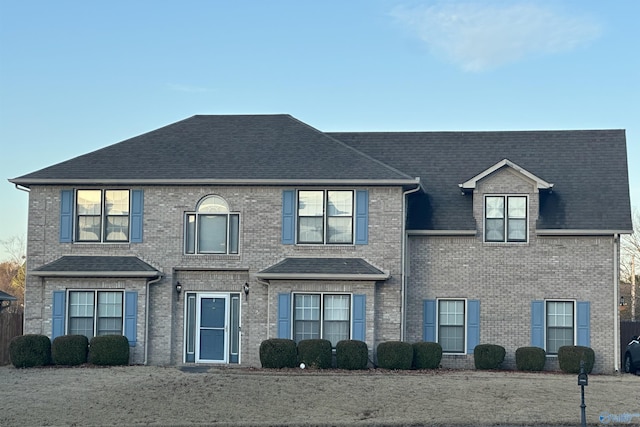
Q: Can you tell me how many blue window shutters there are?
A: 12